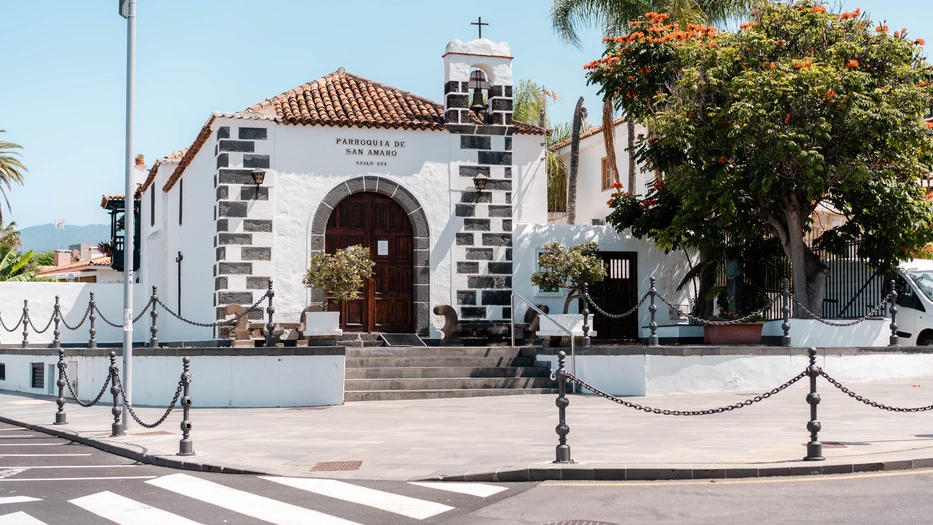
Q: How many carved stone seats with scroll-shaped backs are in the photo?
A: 2